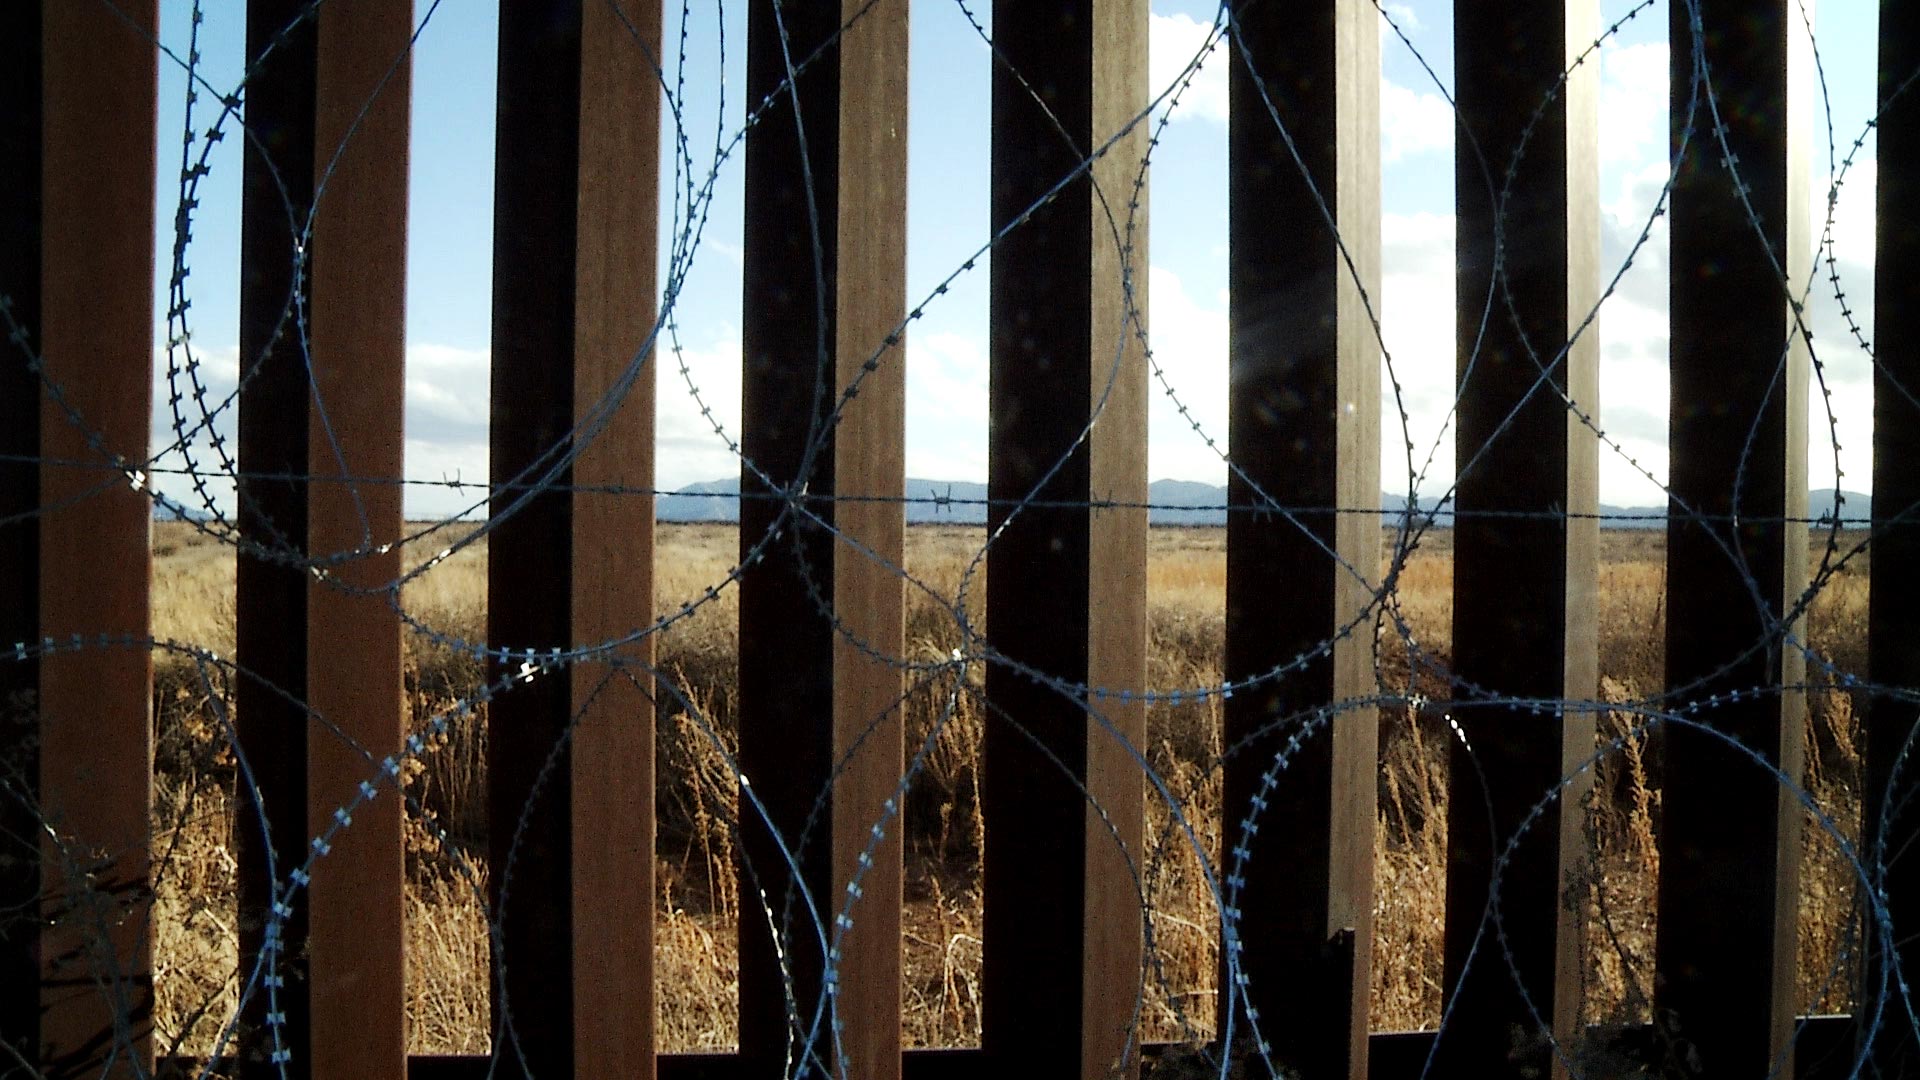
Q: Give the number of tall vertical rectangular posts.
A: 9